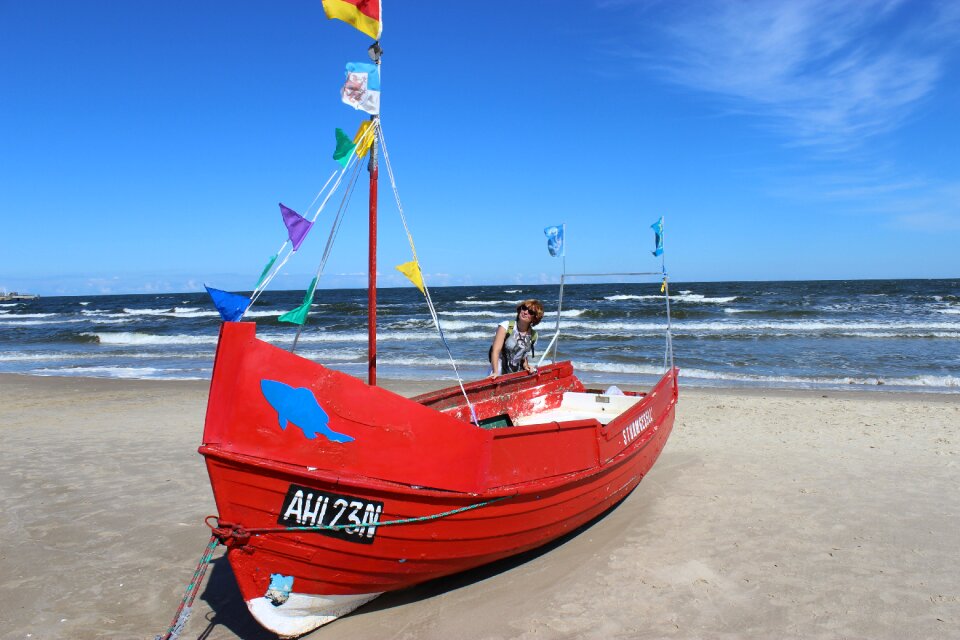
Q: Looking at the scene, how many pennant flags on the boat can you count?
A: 7